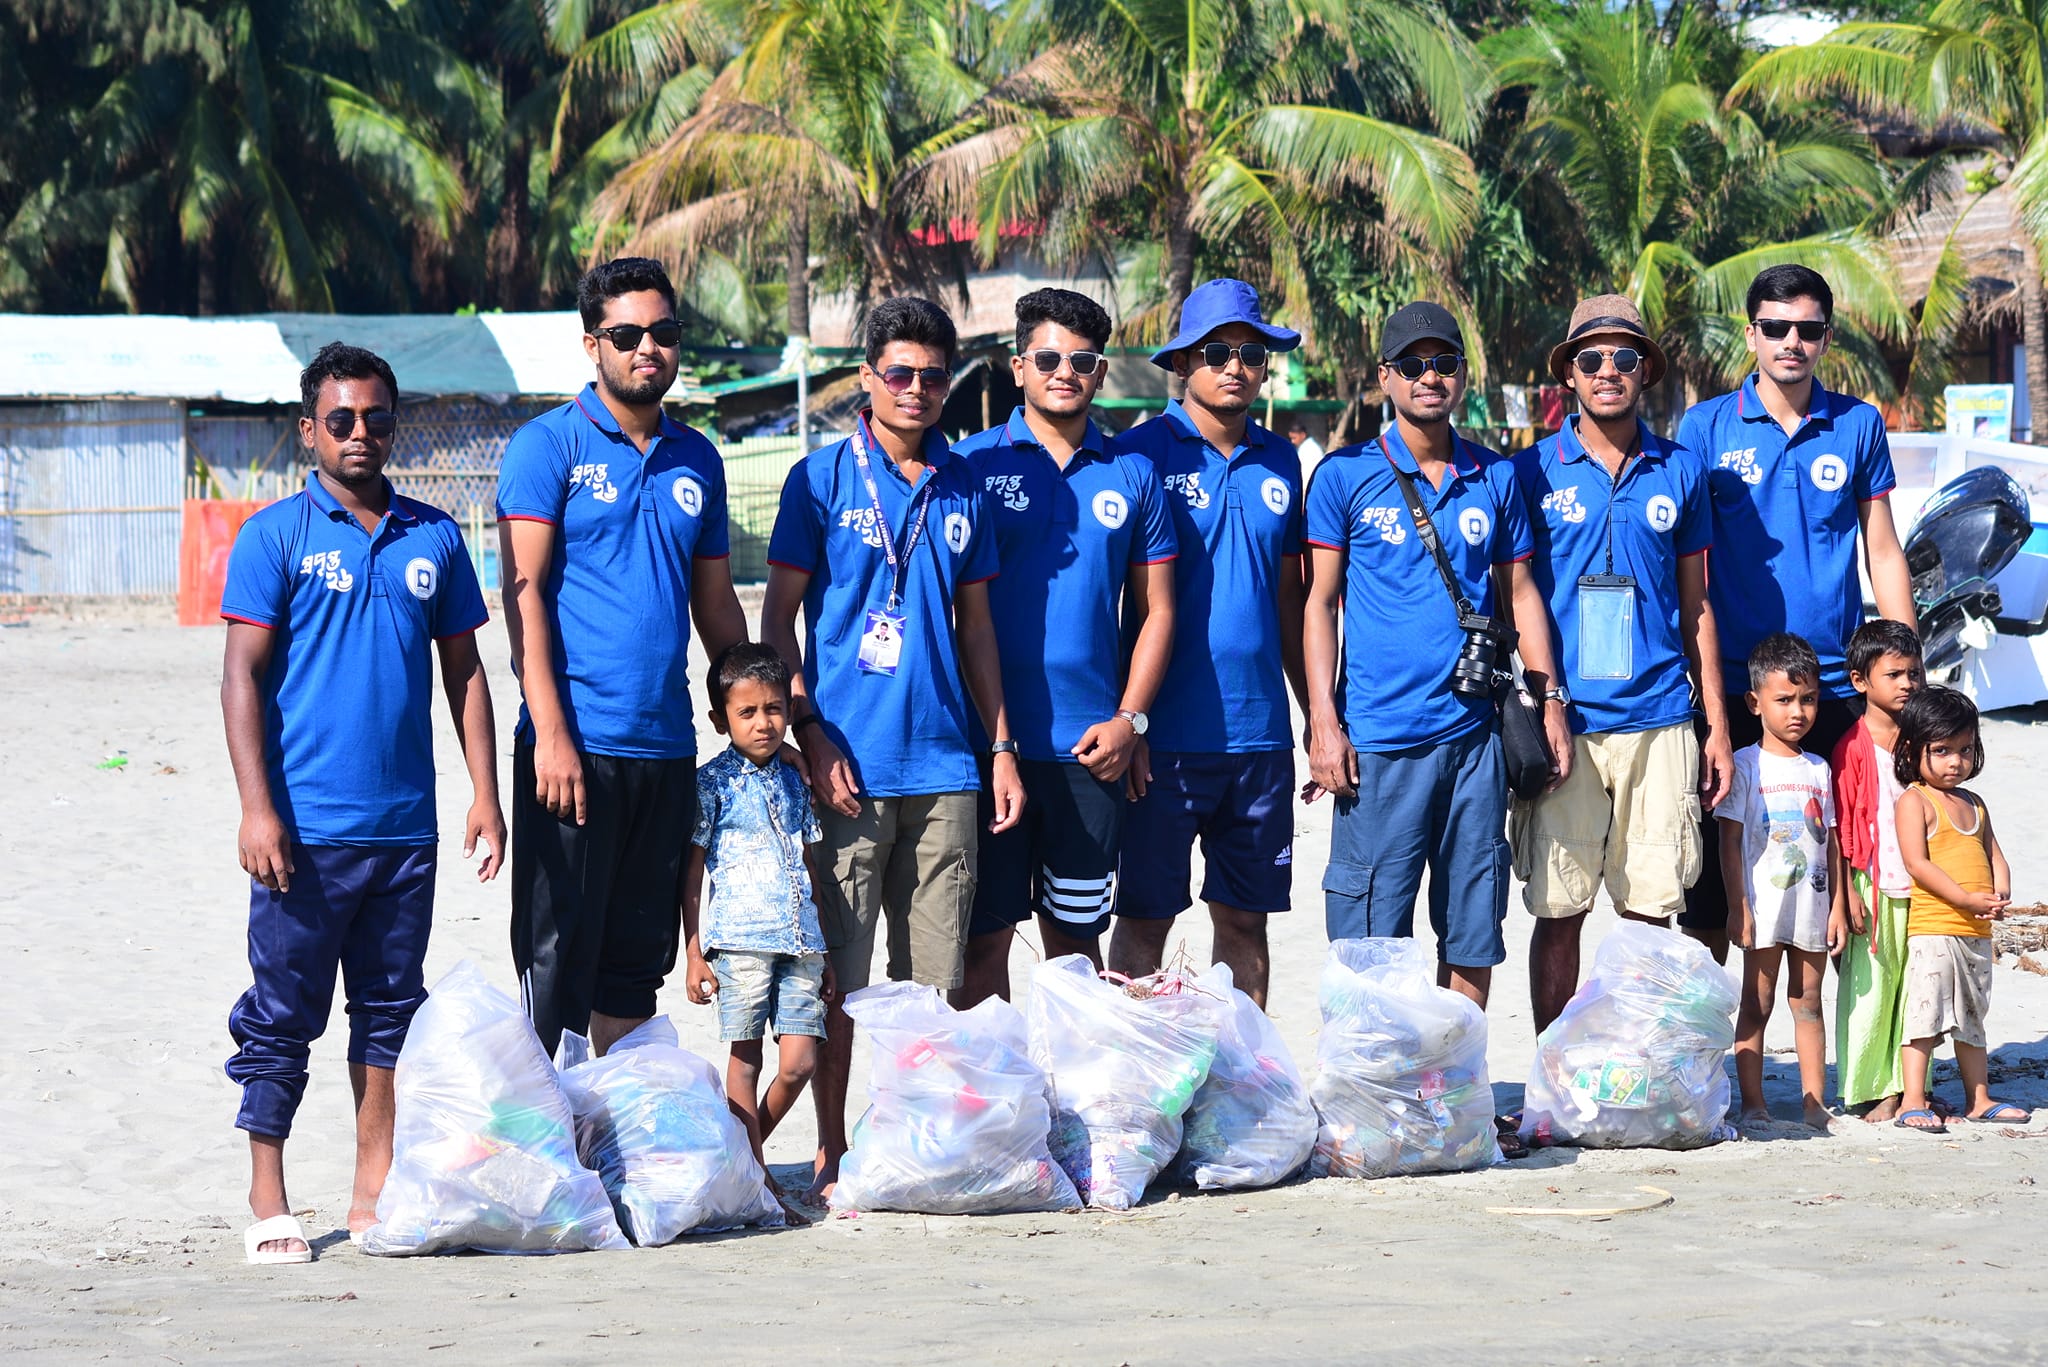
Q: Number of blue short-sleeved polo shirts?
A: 8